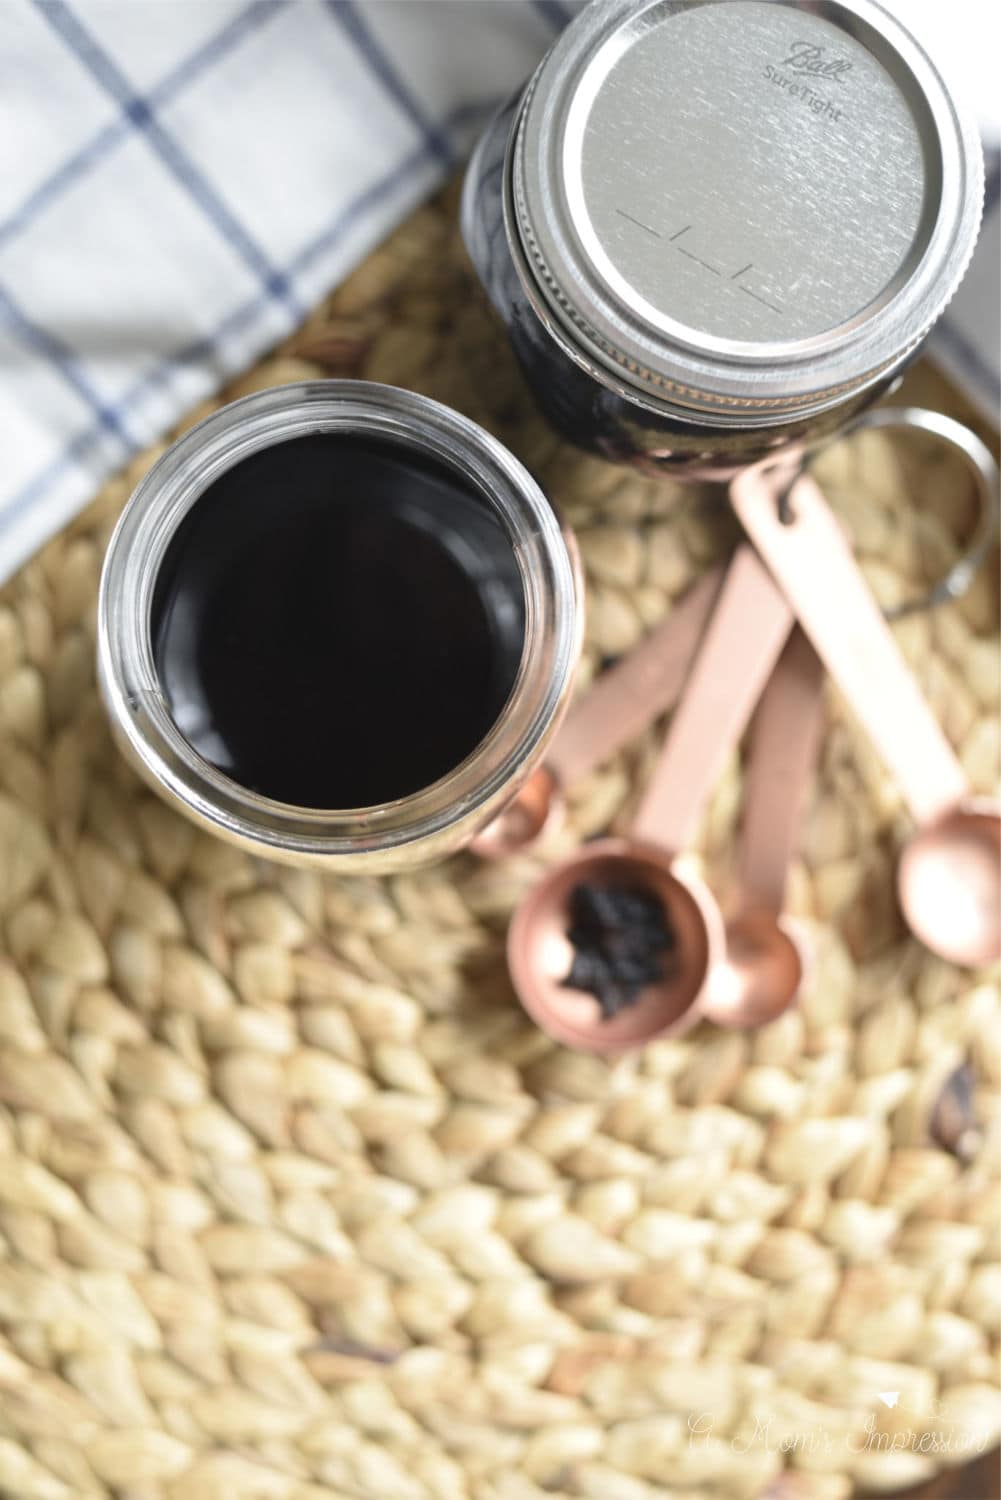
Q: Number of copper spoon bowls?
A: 4